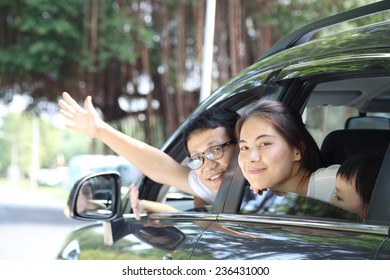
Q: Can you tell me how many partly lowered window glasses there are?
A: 1